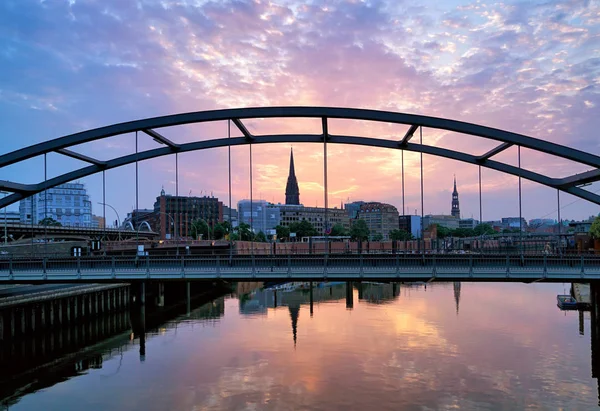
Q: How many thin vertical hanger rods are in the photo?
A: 13